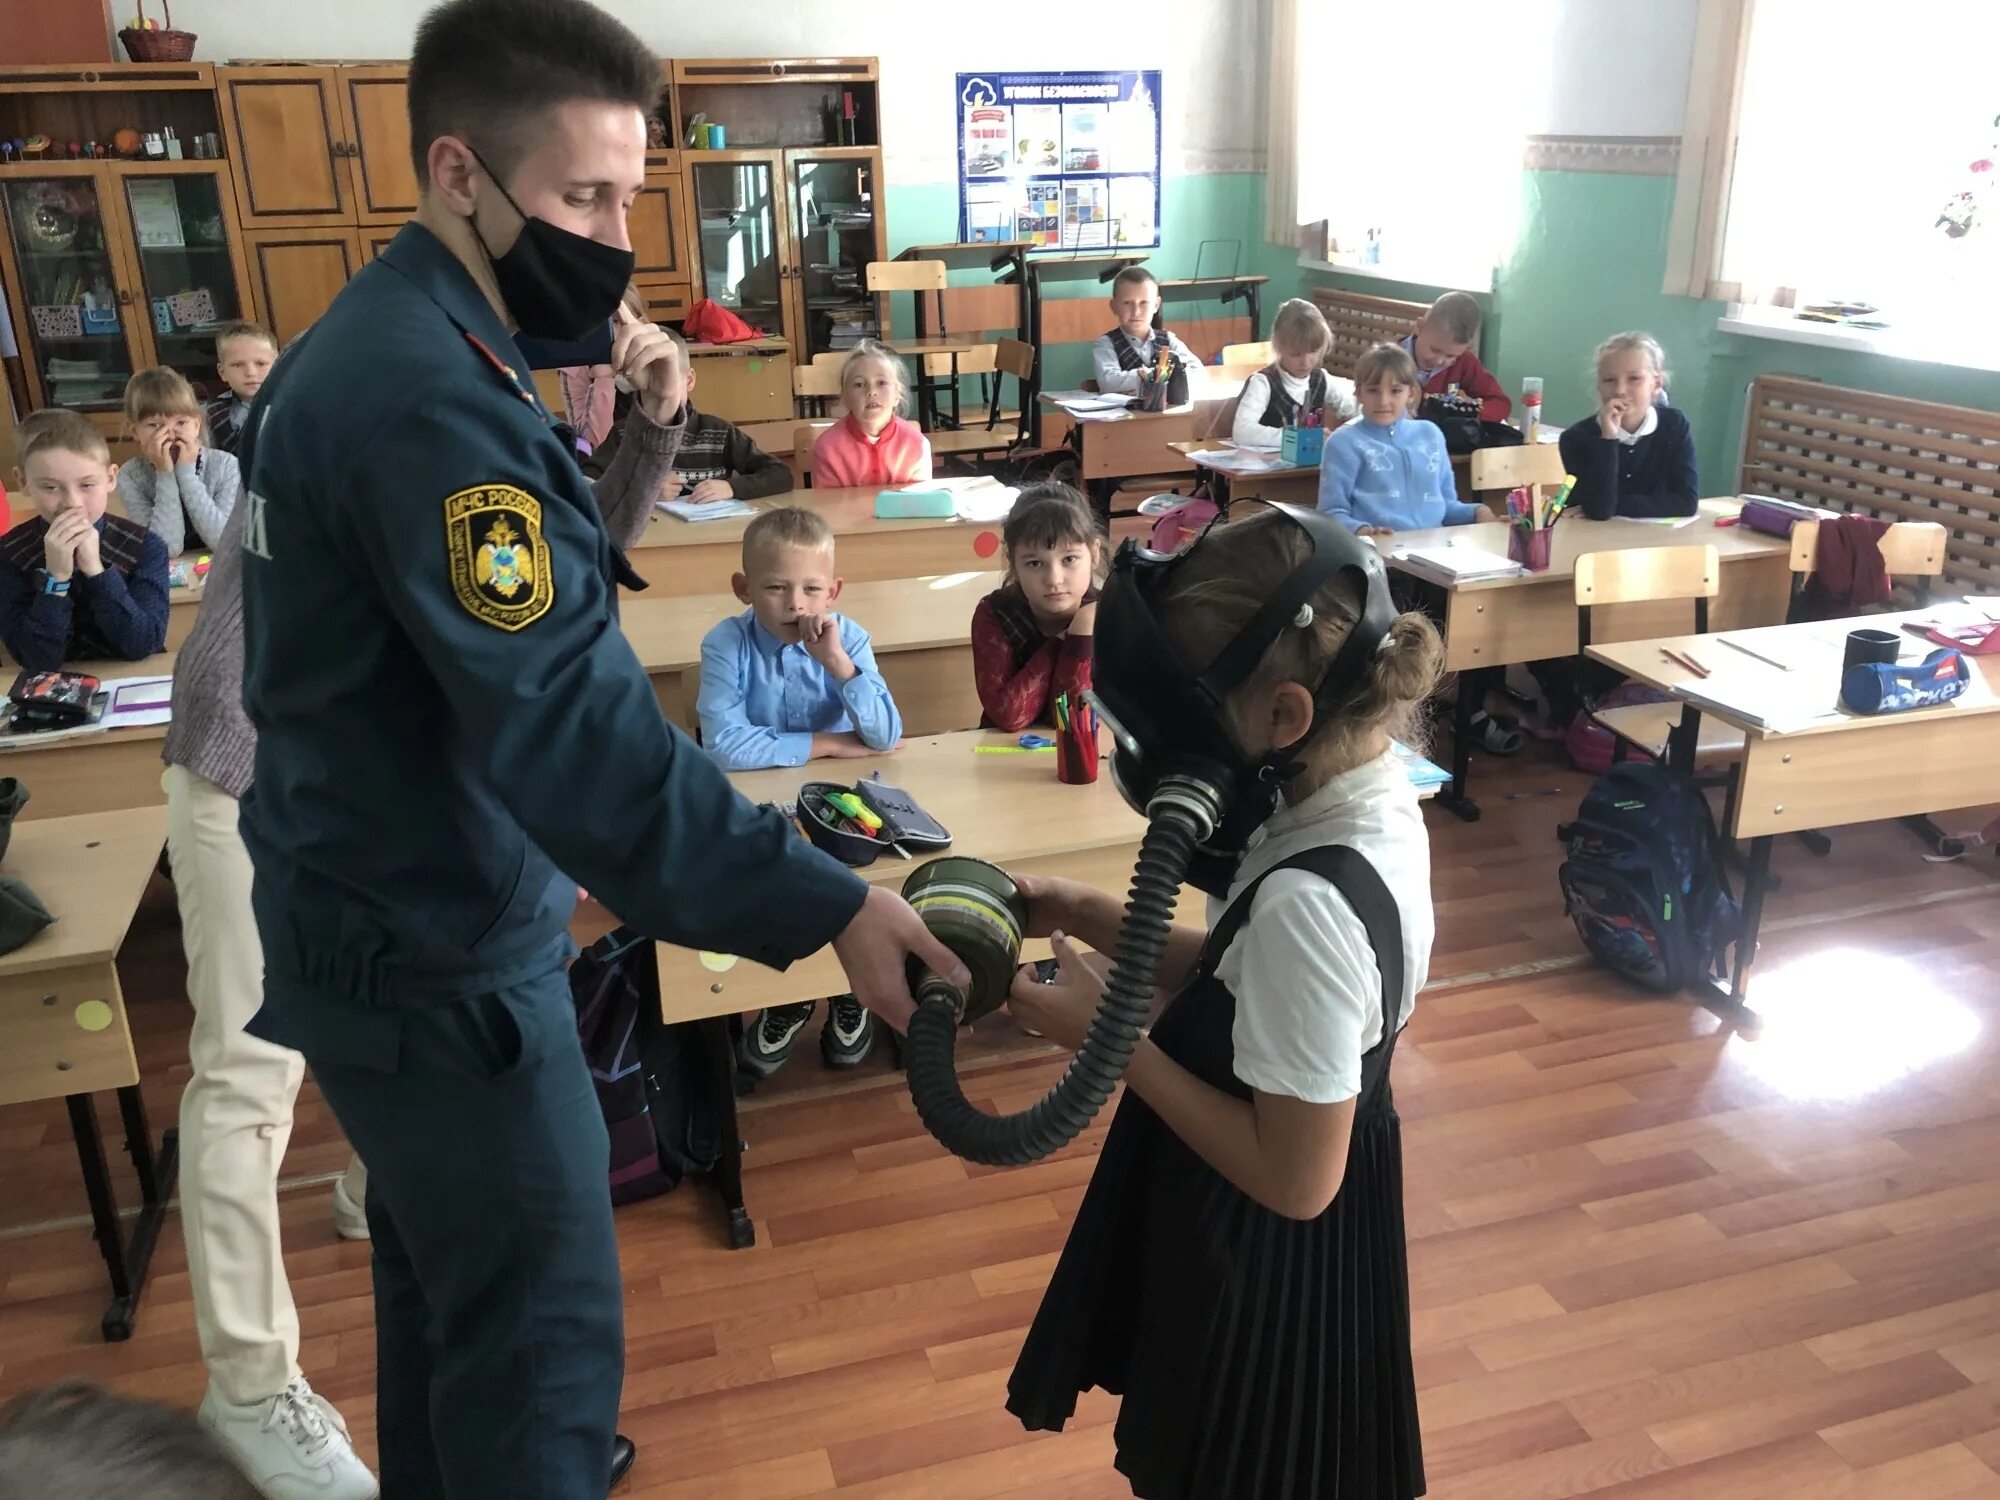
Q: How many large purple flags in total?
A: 0